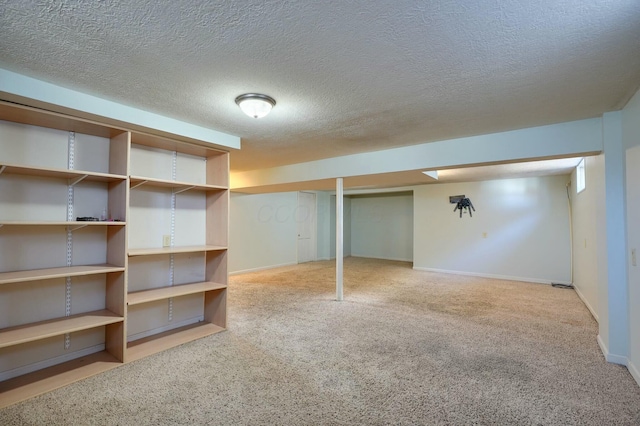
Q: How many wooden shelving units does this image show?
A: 2